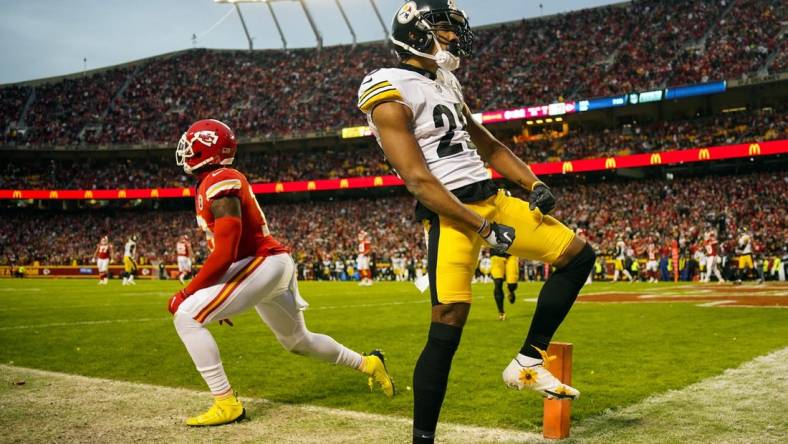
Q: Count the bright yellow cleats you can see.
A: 2